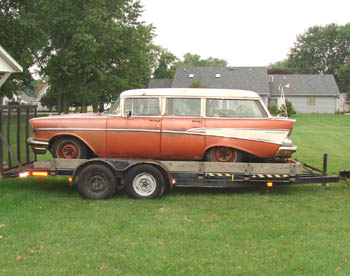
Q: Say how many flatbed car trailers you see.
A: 1